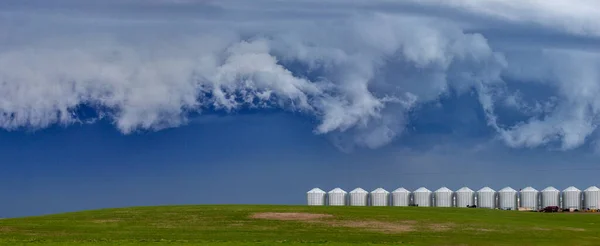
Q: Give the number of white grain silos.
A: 14